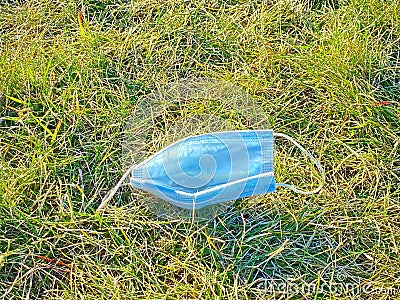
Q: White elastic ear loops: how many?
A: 2